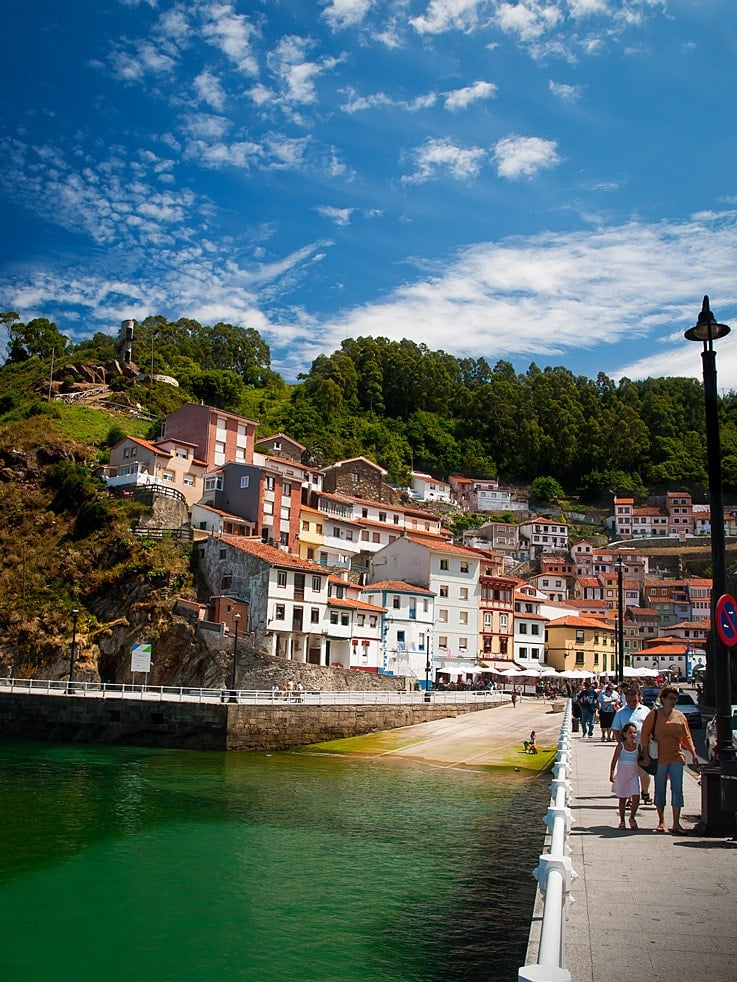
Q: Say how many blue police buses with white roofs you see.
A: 0